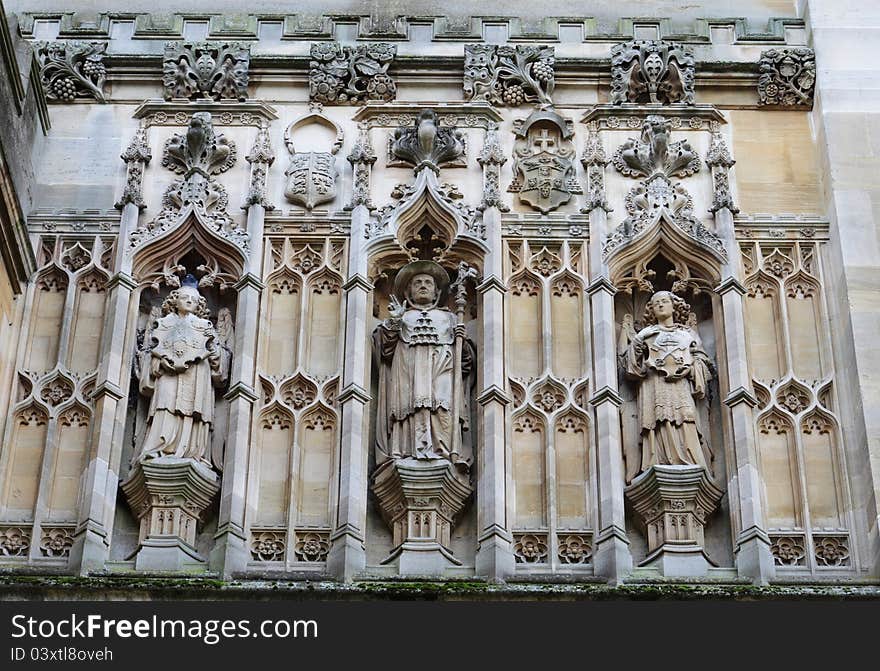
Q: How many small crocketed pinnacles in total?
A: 6